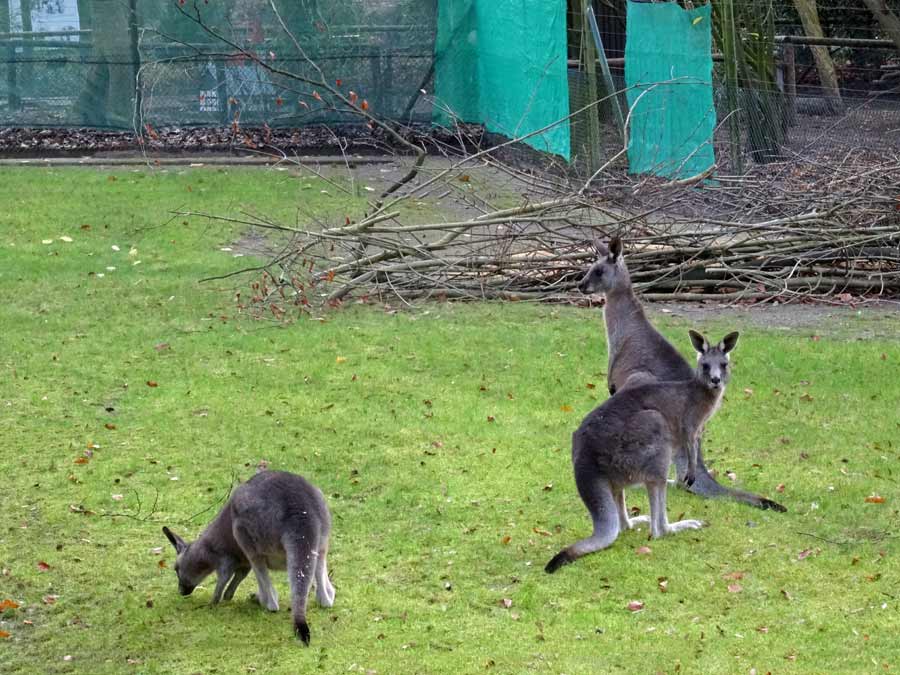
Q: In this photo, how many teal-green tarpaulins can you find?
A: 2